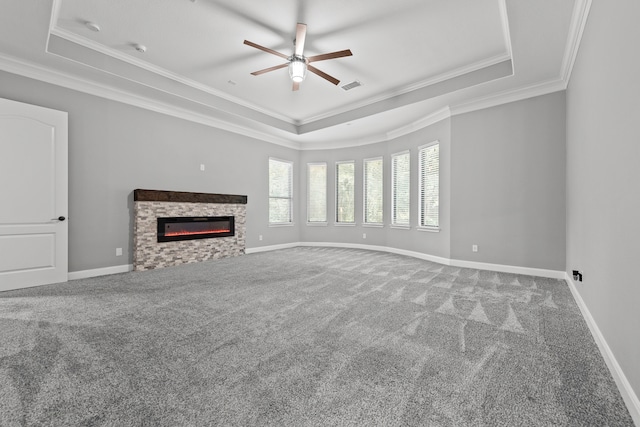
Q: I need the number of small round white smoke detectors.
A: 2